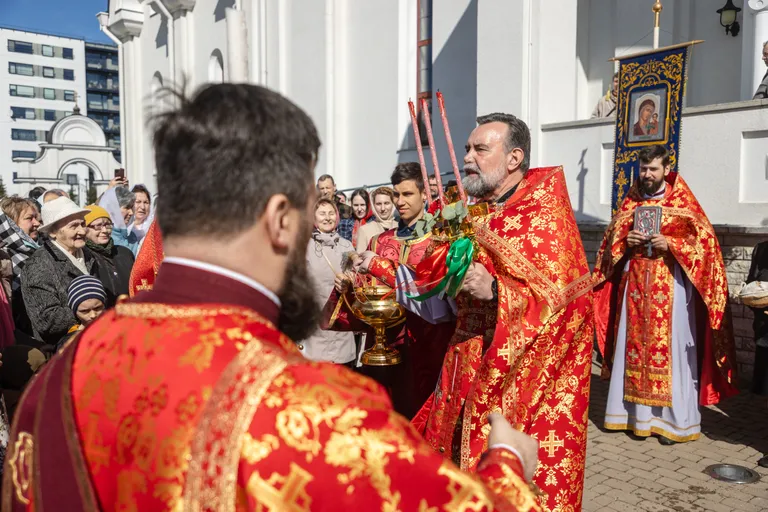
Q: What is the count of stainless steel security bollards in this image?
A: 0